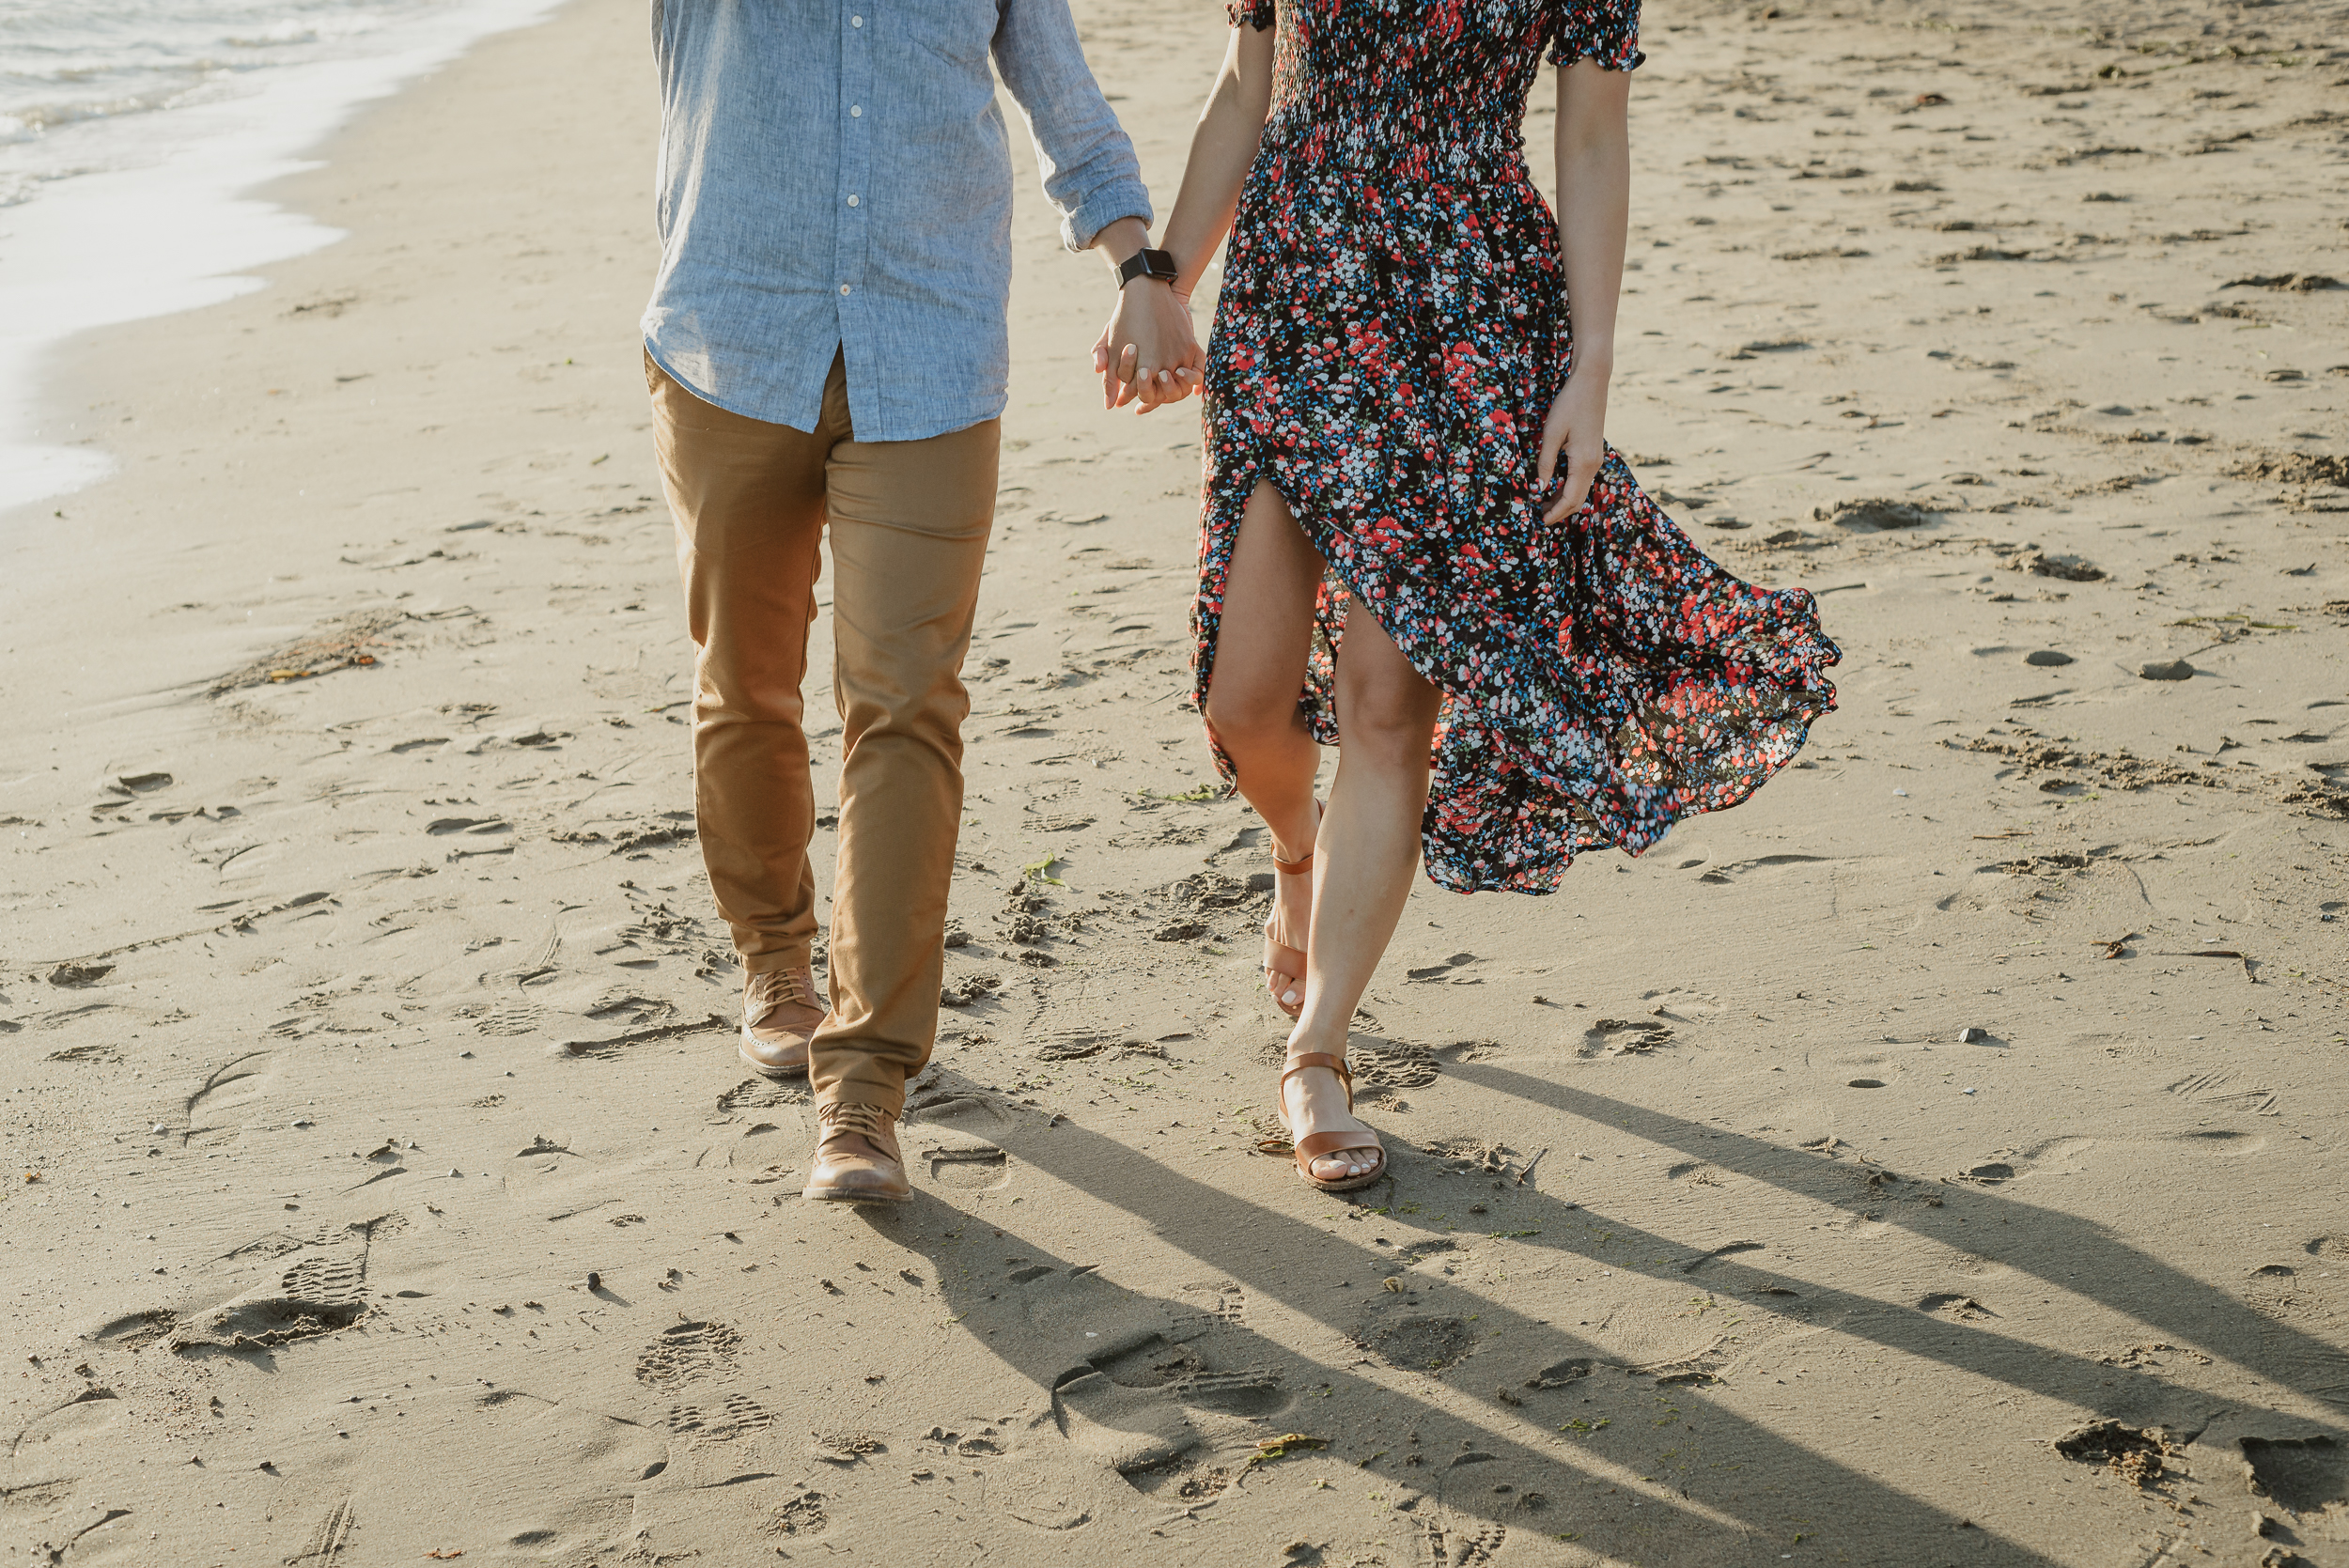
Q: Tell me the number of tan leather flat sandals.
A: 2